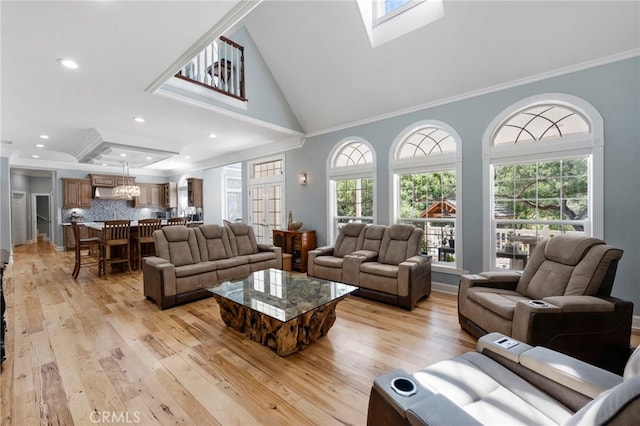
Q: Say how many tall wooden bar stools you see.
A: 4